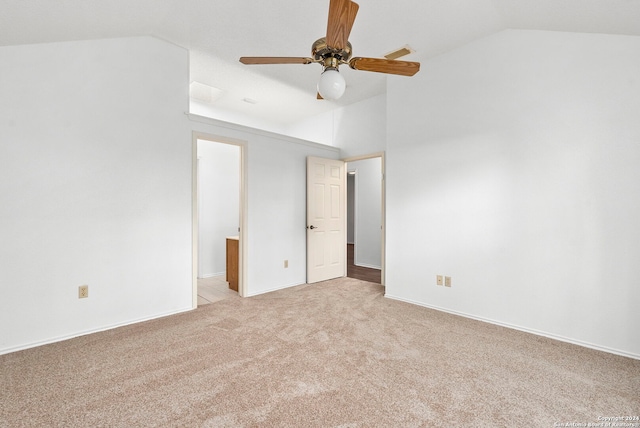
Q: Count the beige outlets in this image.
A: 4